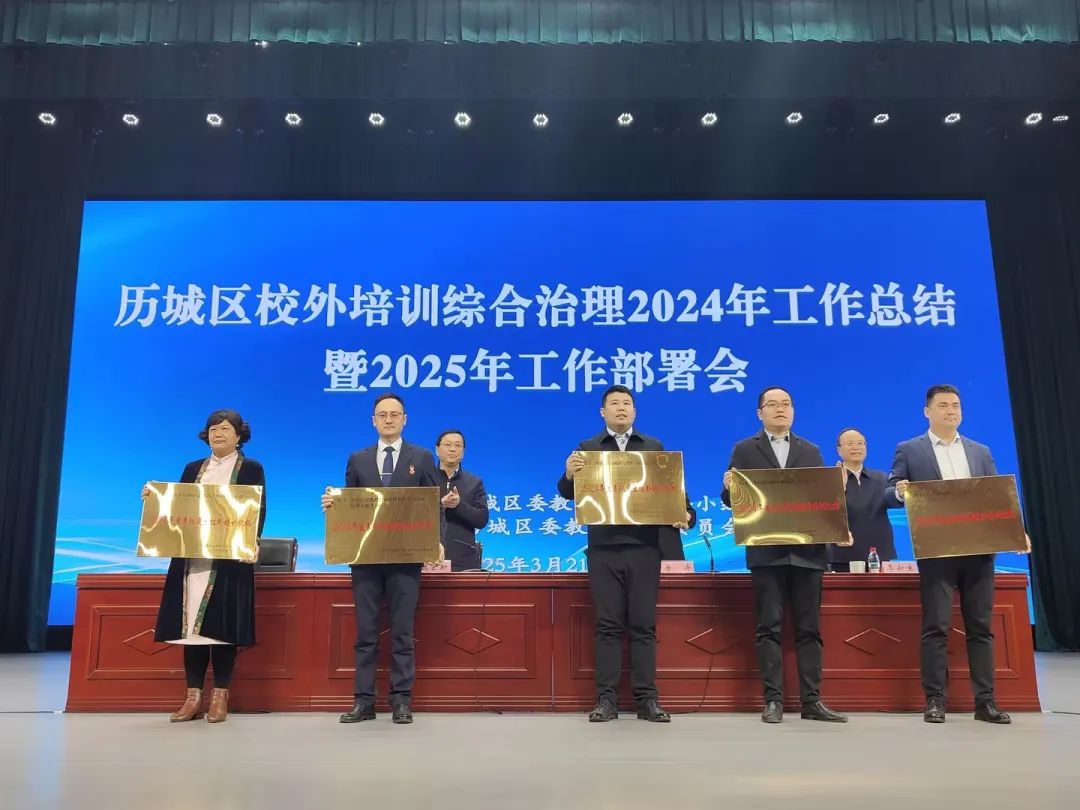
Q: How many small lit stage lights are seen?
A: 14